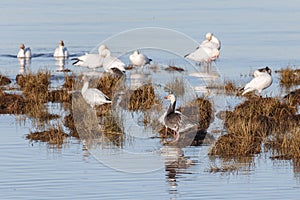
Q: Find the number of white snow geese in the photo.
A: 9